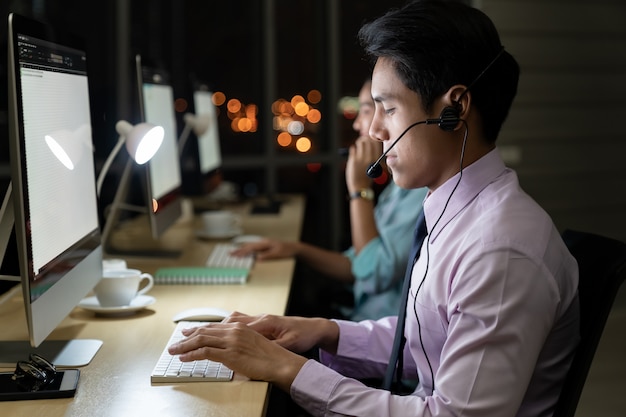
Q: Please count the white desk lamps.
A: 2